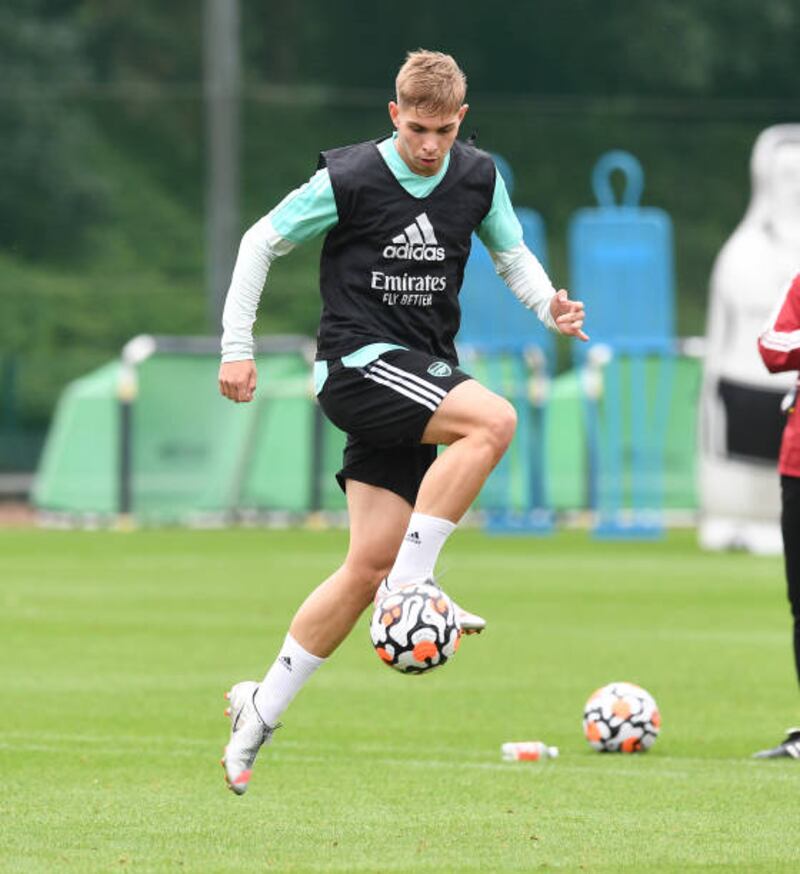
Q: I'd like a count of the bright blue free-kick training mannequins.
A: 2